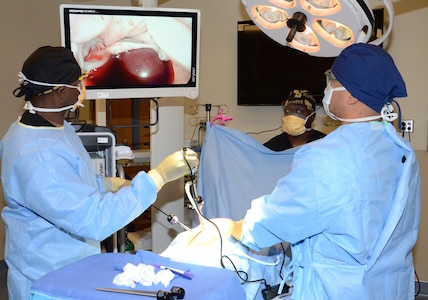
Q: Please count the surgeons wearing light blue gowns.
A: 2